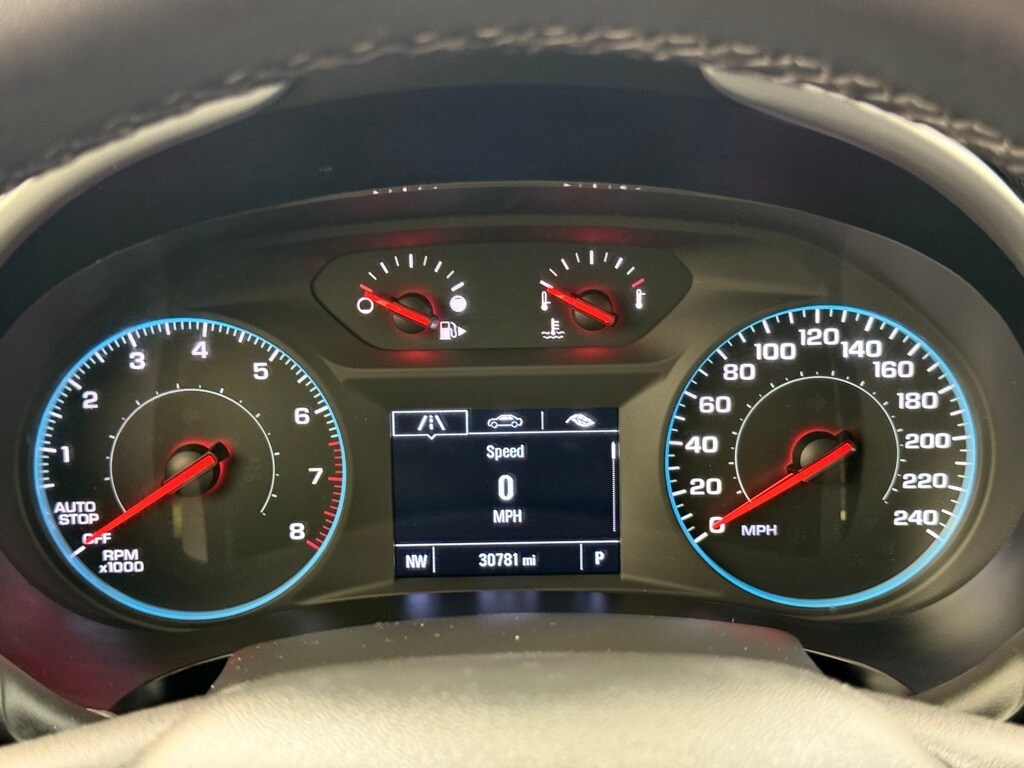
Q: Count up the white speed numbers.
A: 13